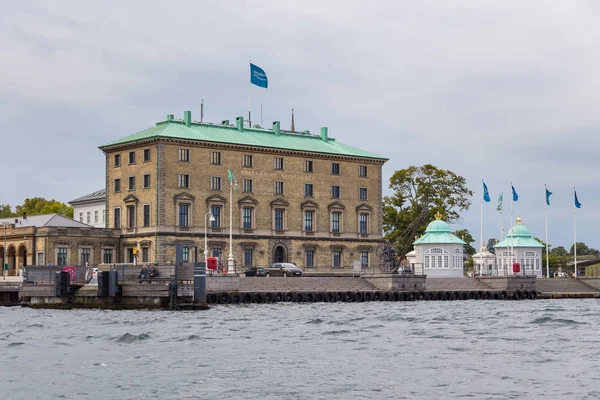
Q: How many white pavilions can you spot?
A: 2